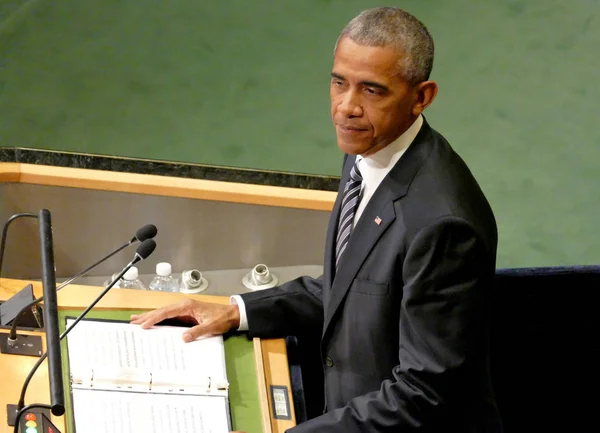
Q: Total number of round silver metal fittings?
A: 2